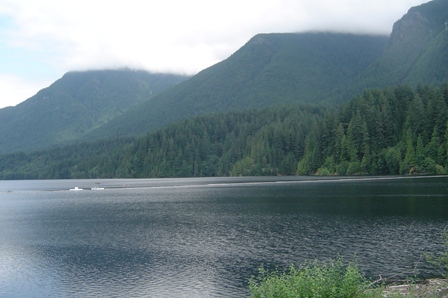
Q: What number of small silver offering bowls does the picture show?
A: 0